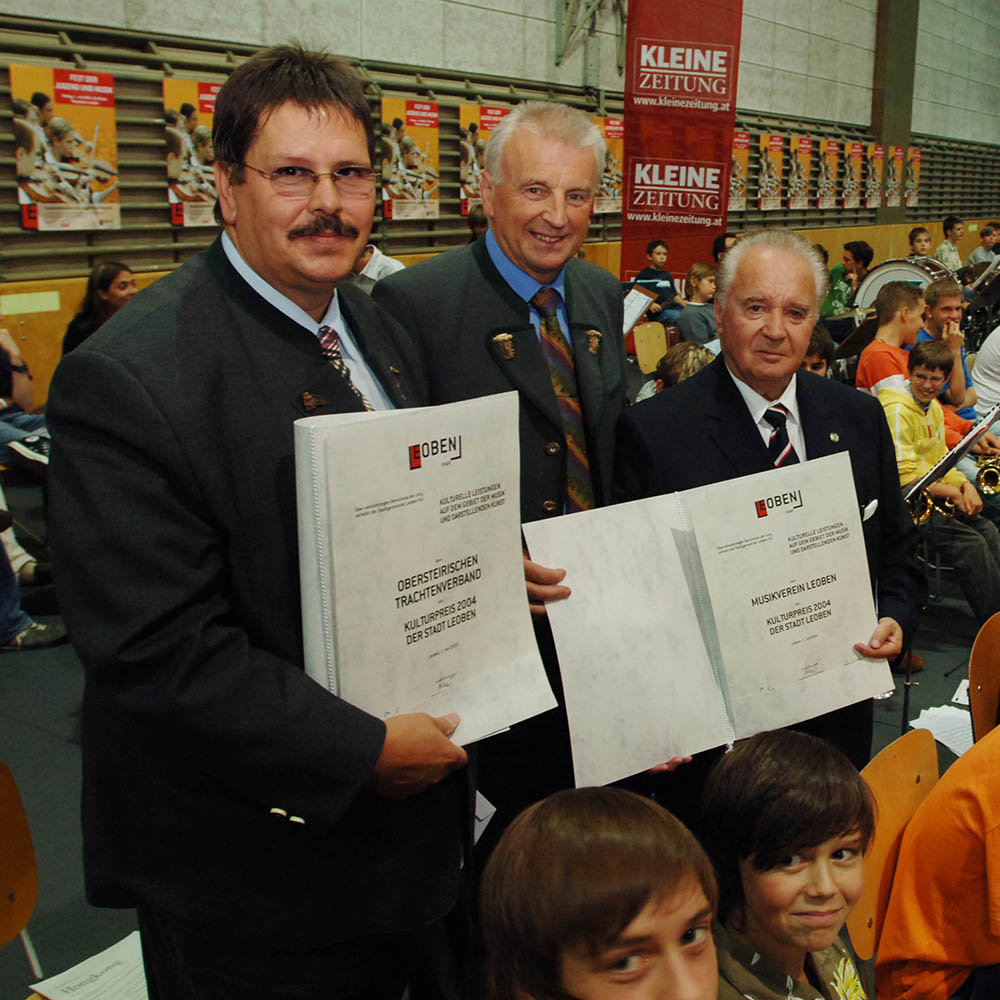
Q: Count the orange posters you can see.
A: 13